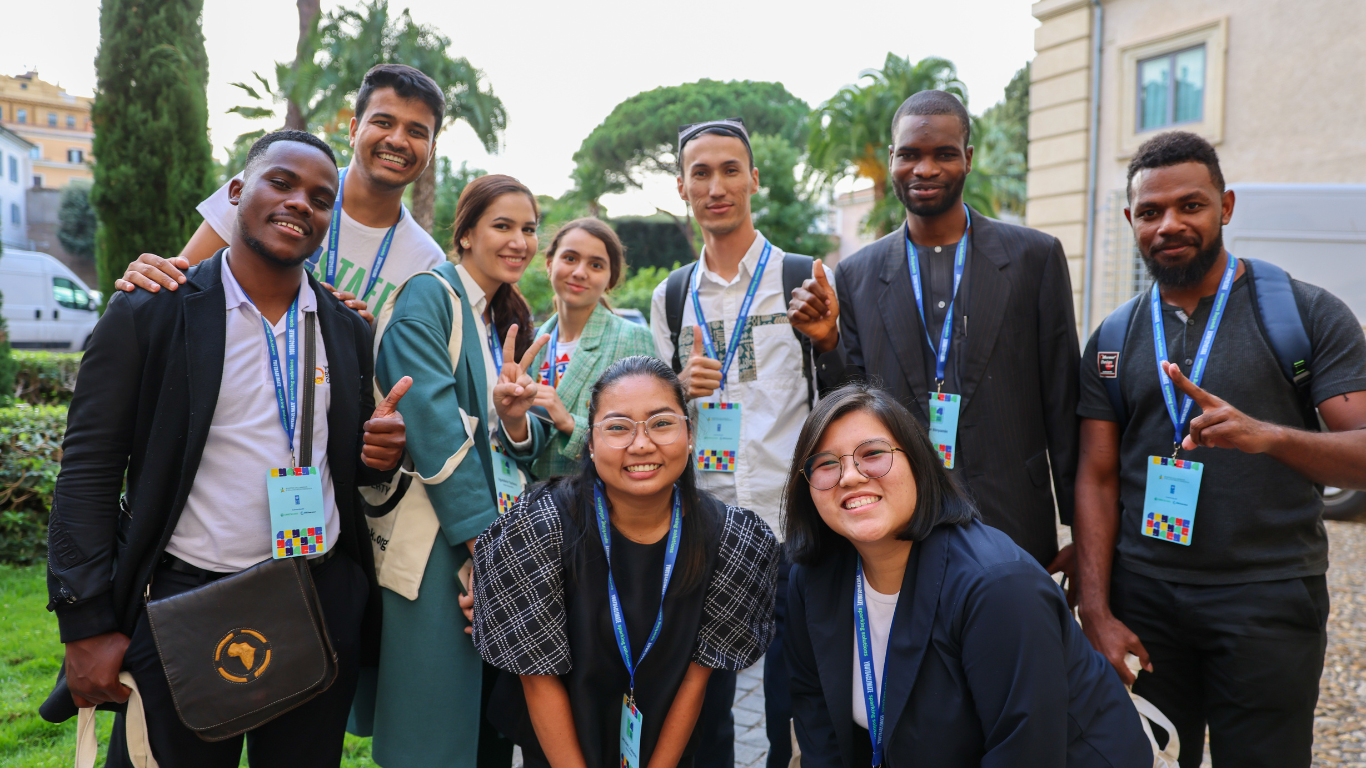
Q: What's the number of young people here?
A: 9